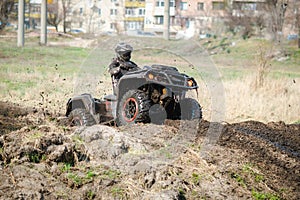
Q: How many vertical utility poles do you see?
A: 3